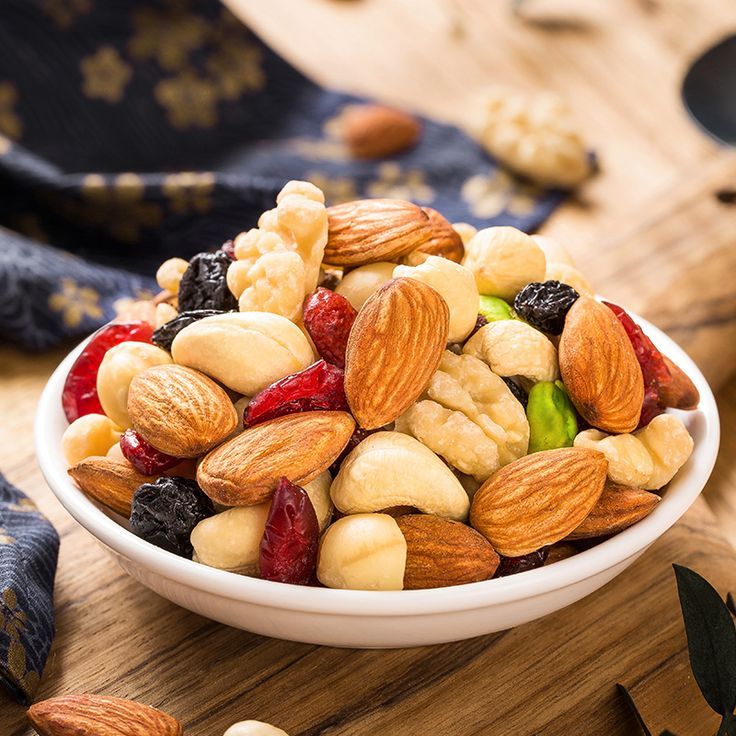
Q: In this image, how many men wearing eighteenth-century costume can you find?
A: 0